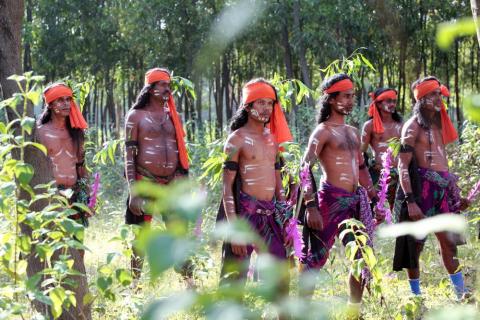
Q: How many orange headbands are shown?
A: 6